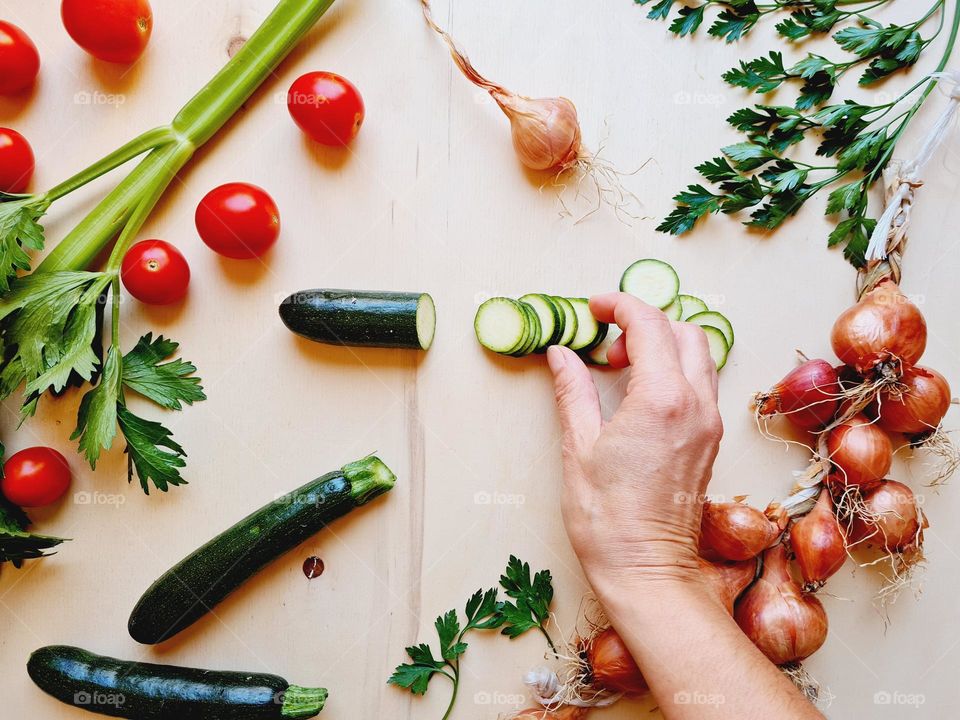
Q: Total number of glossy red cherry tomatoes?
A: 7